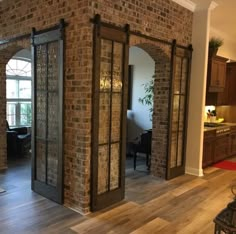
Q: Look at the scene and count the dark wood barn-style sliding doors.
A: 3